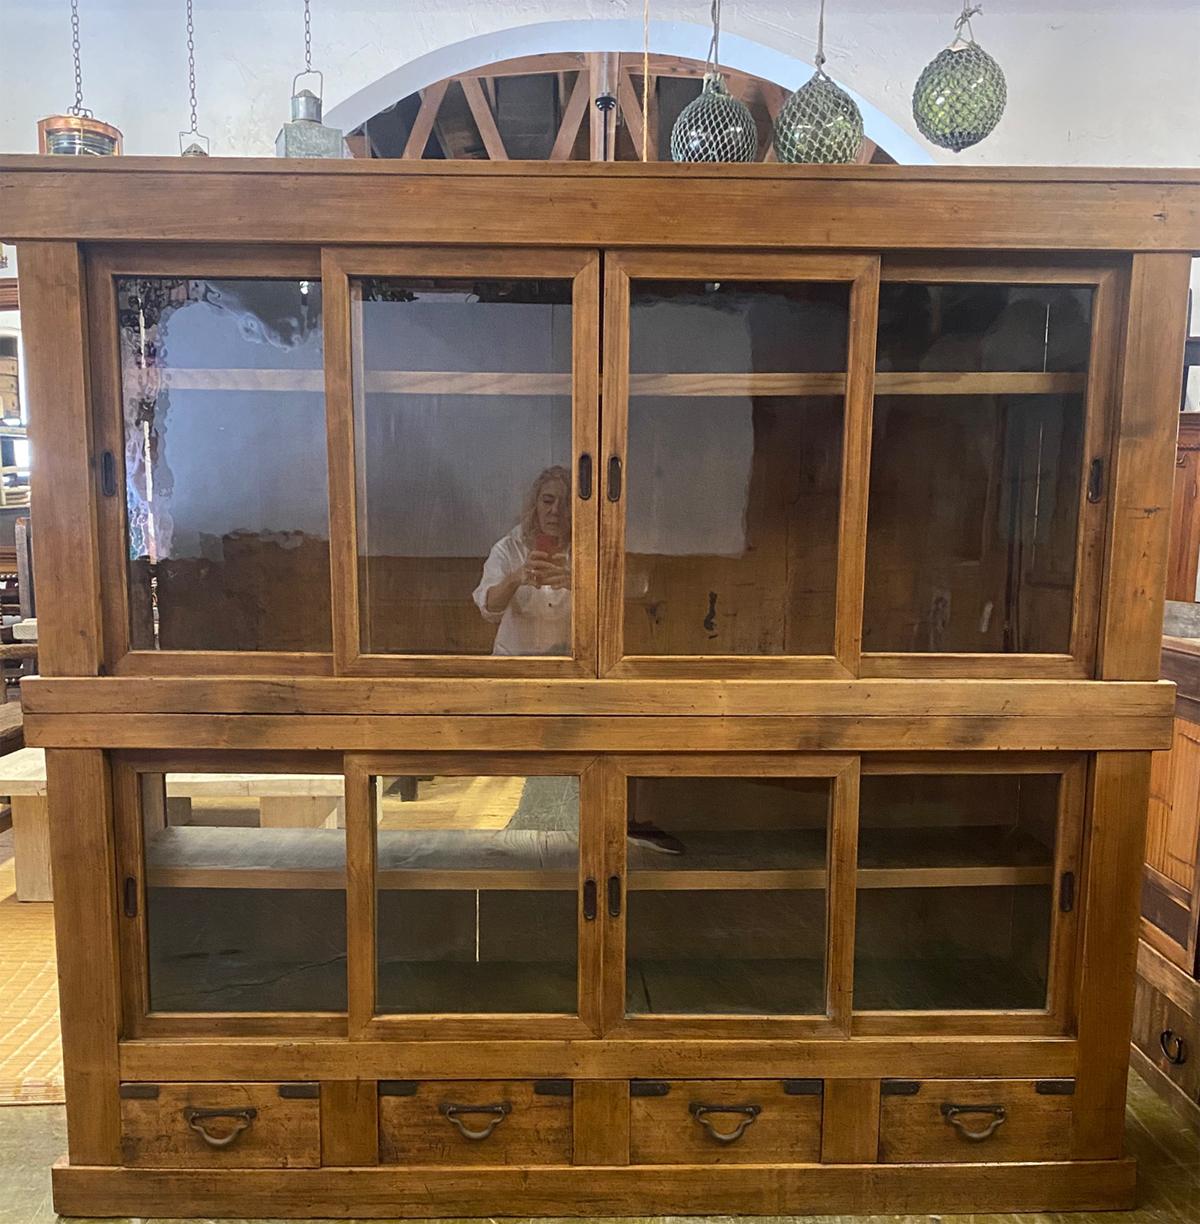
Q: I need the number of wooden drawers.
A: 4